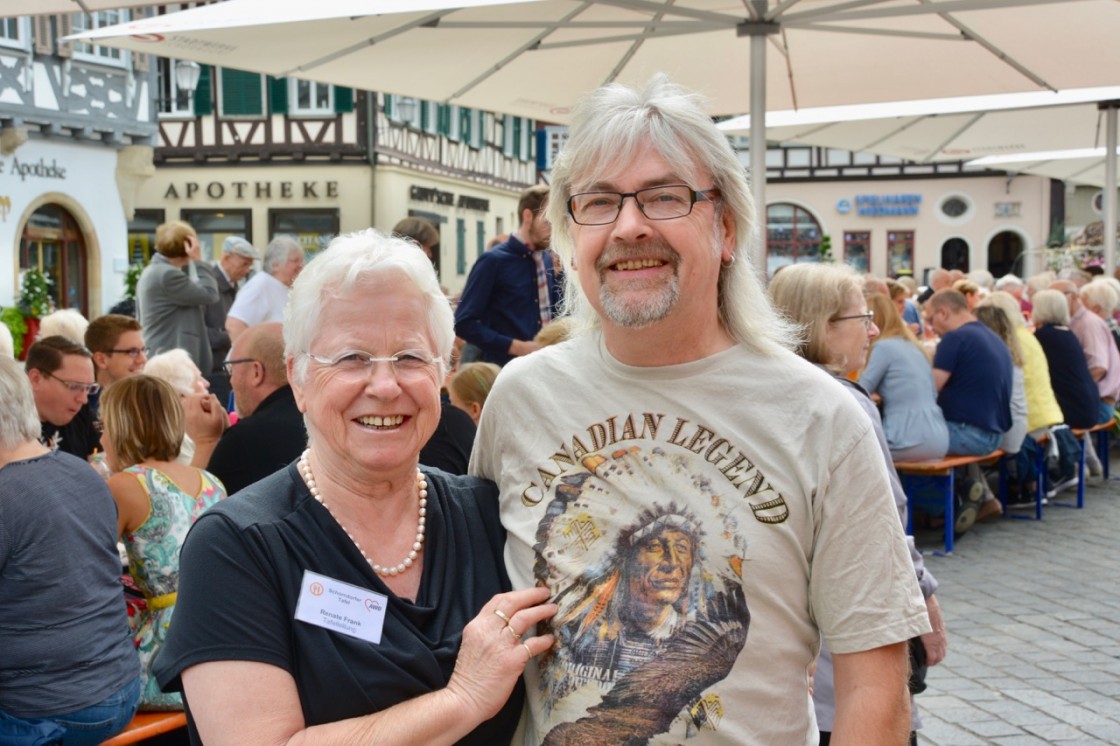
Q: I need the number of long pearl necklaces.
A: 1